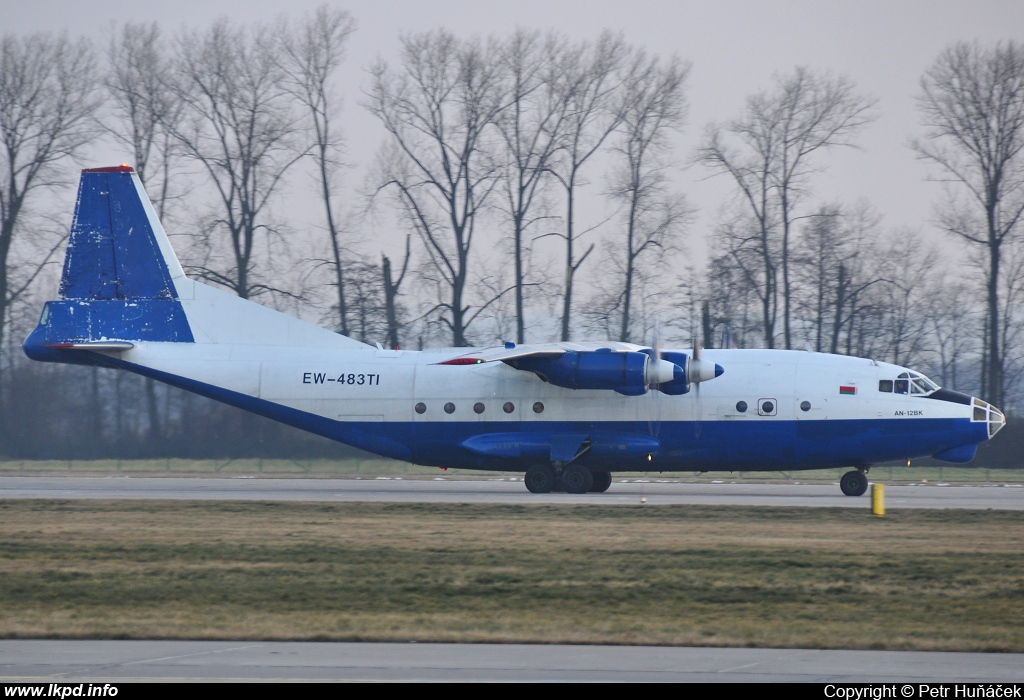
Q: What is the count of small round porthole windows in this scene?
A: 8